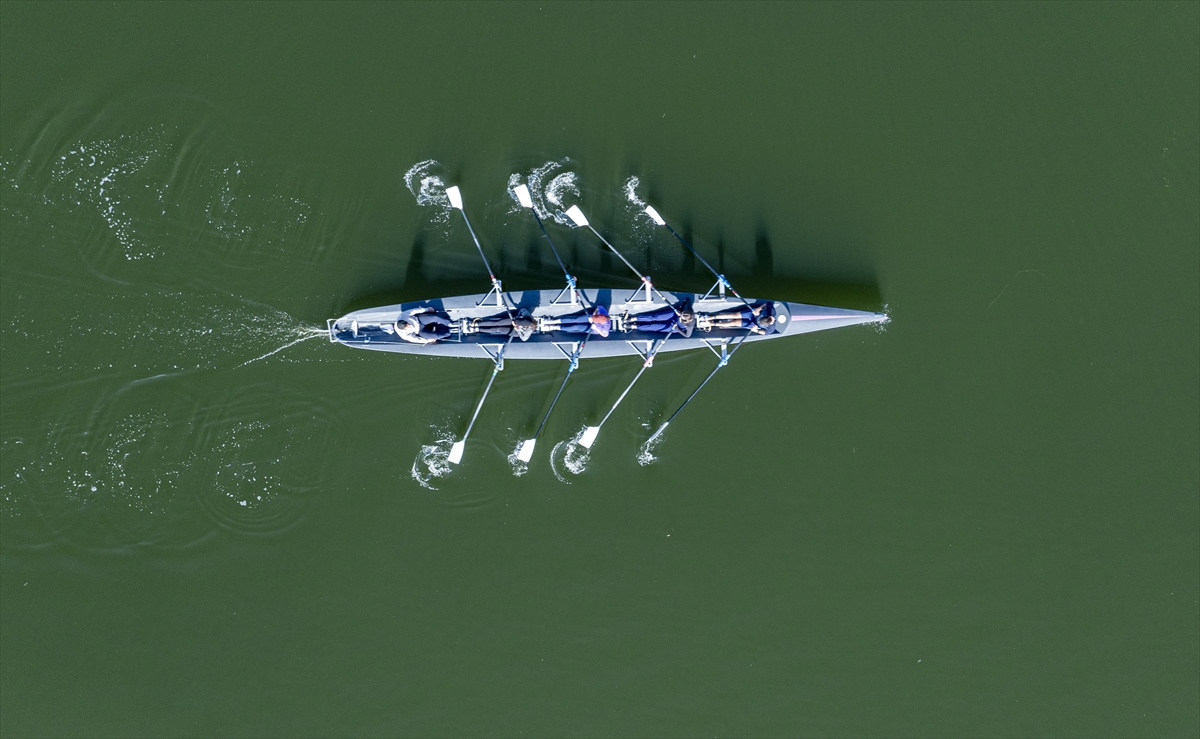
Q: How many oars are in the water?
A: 8